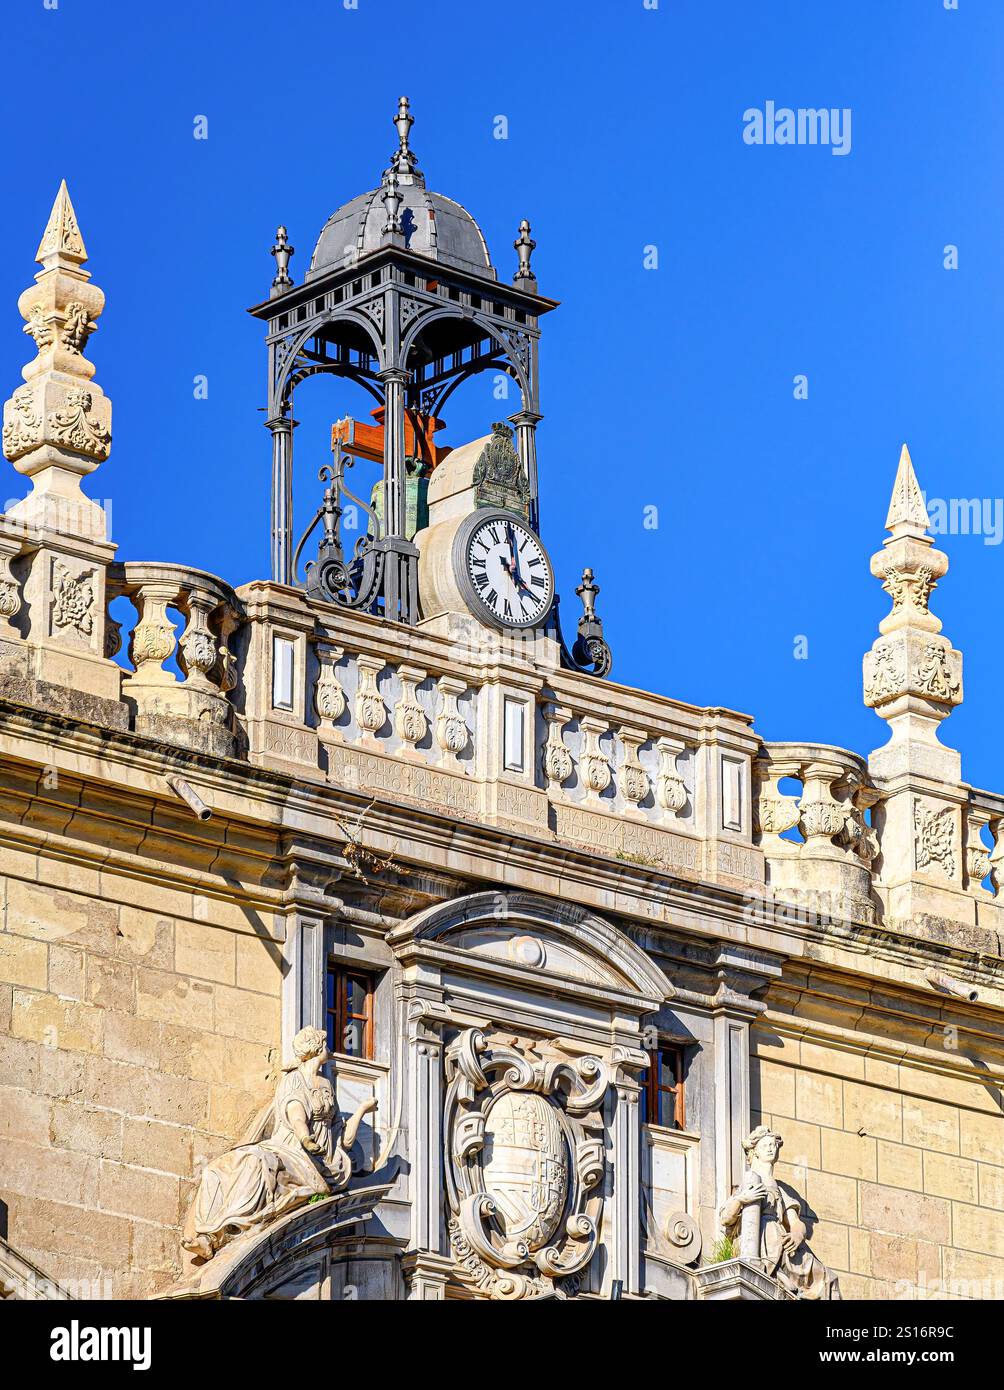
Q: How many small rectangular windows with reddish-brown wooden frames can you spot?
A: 2